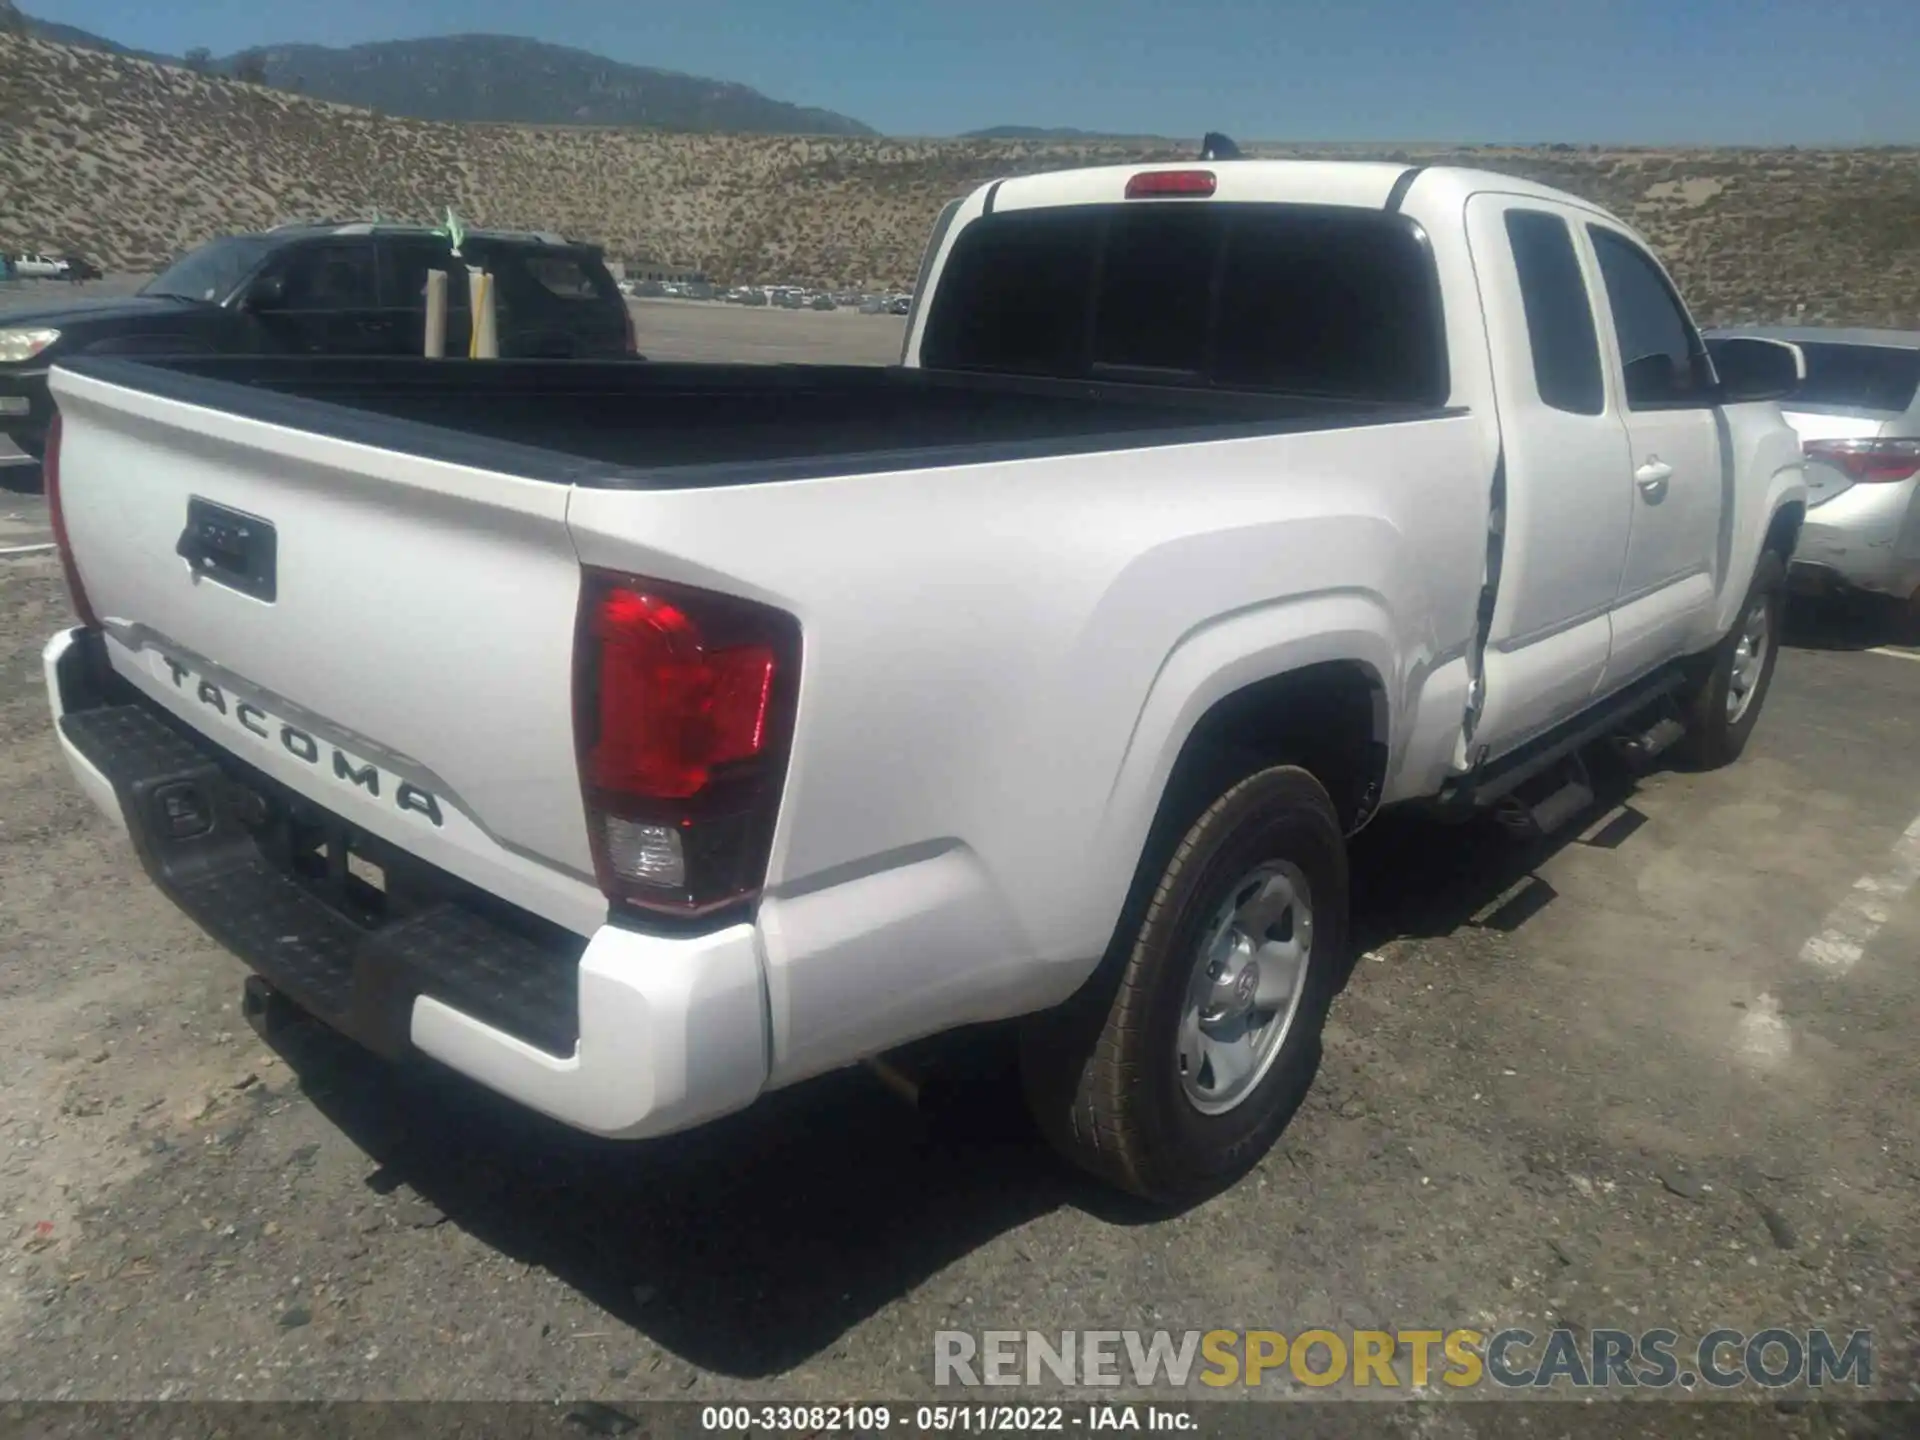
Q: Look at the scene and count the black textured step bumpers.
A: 1